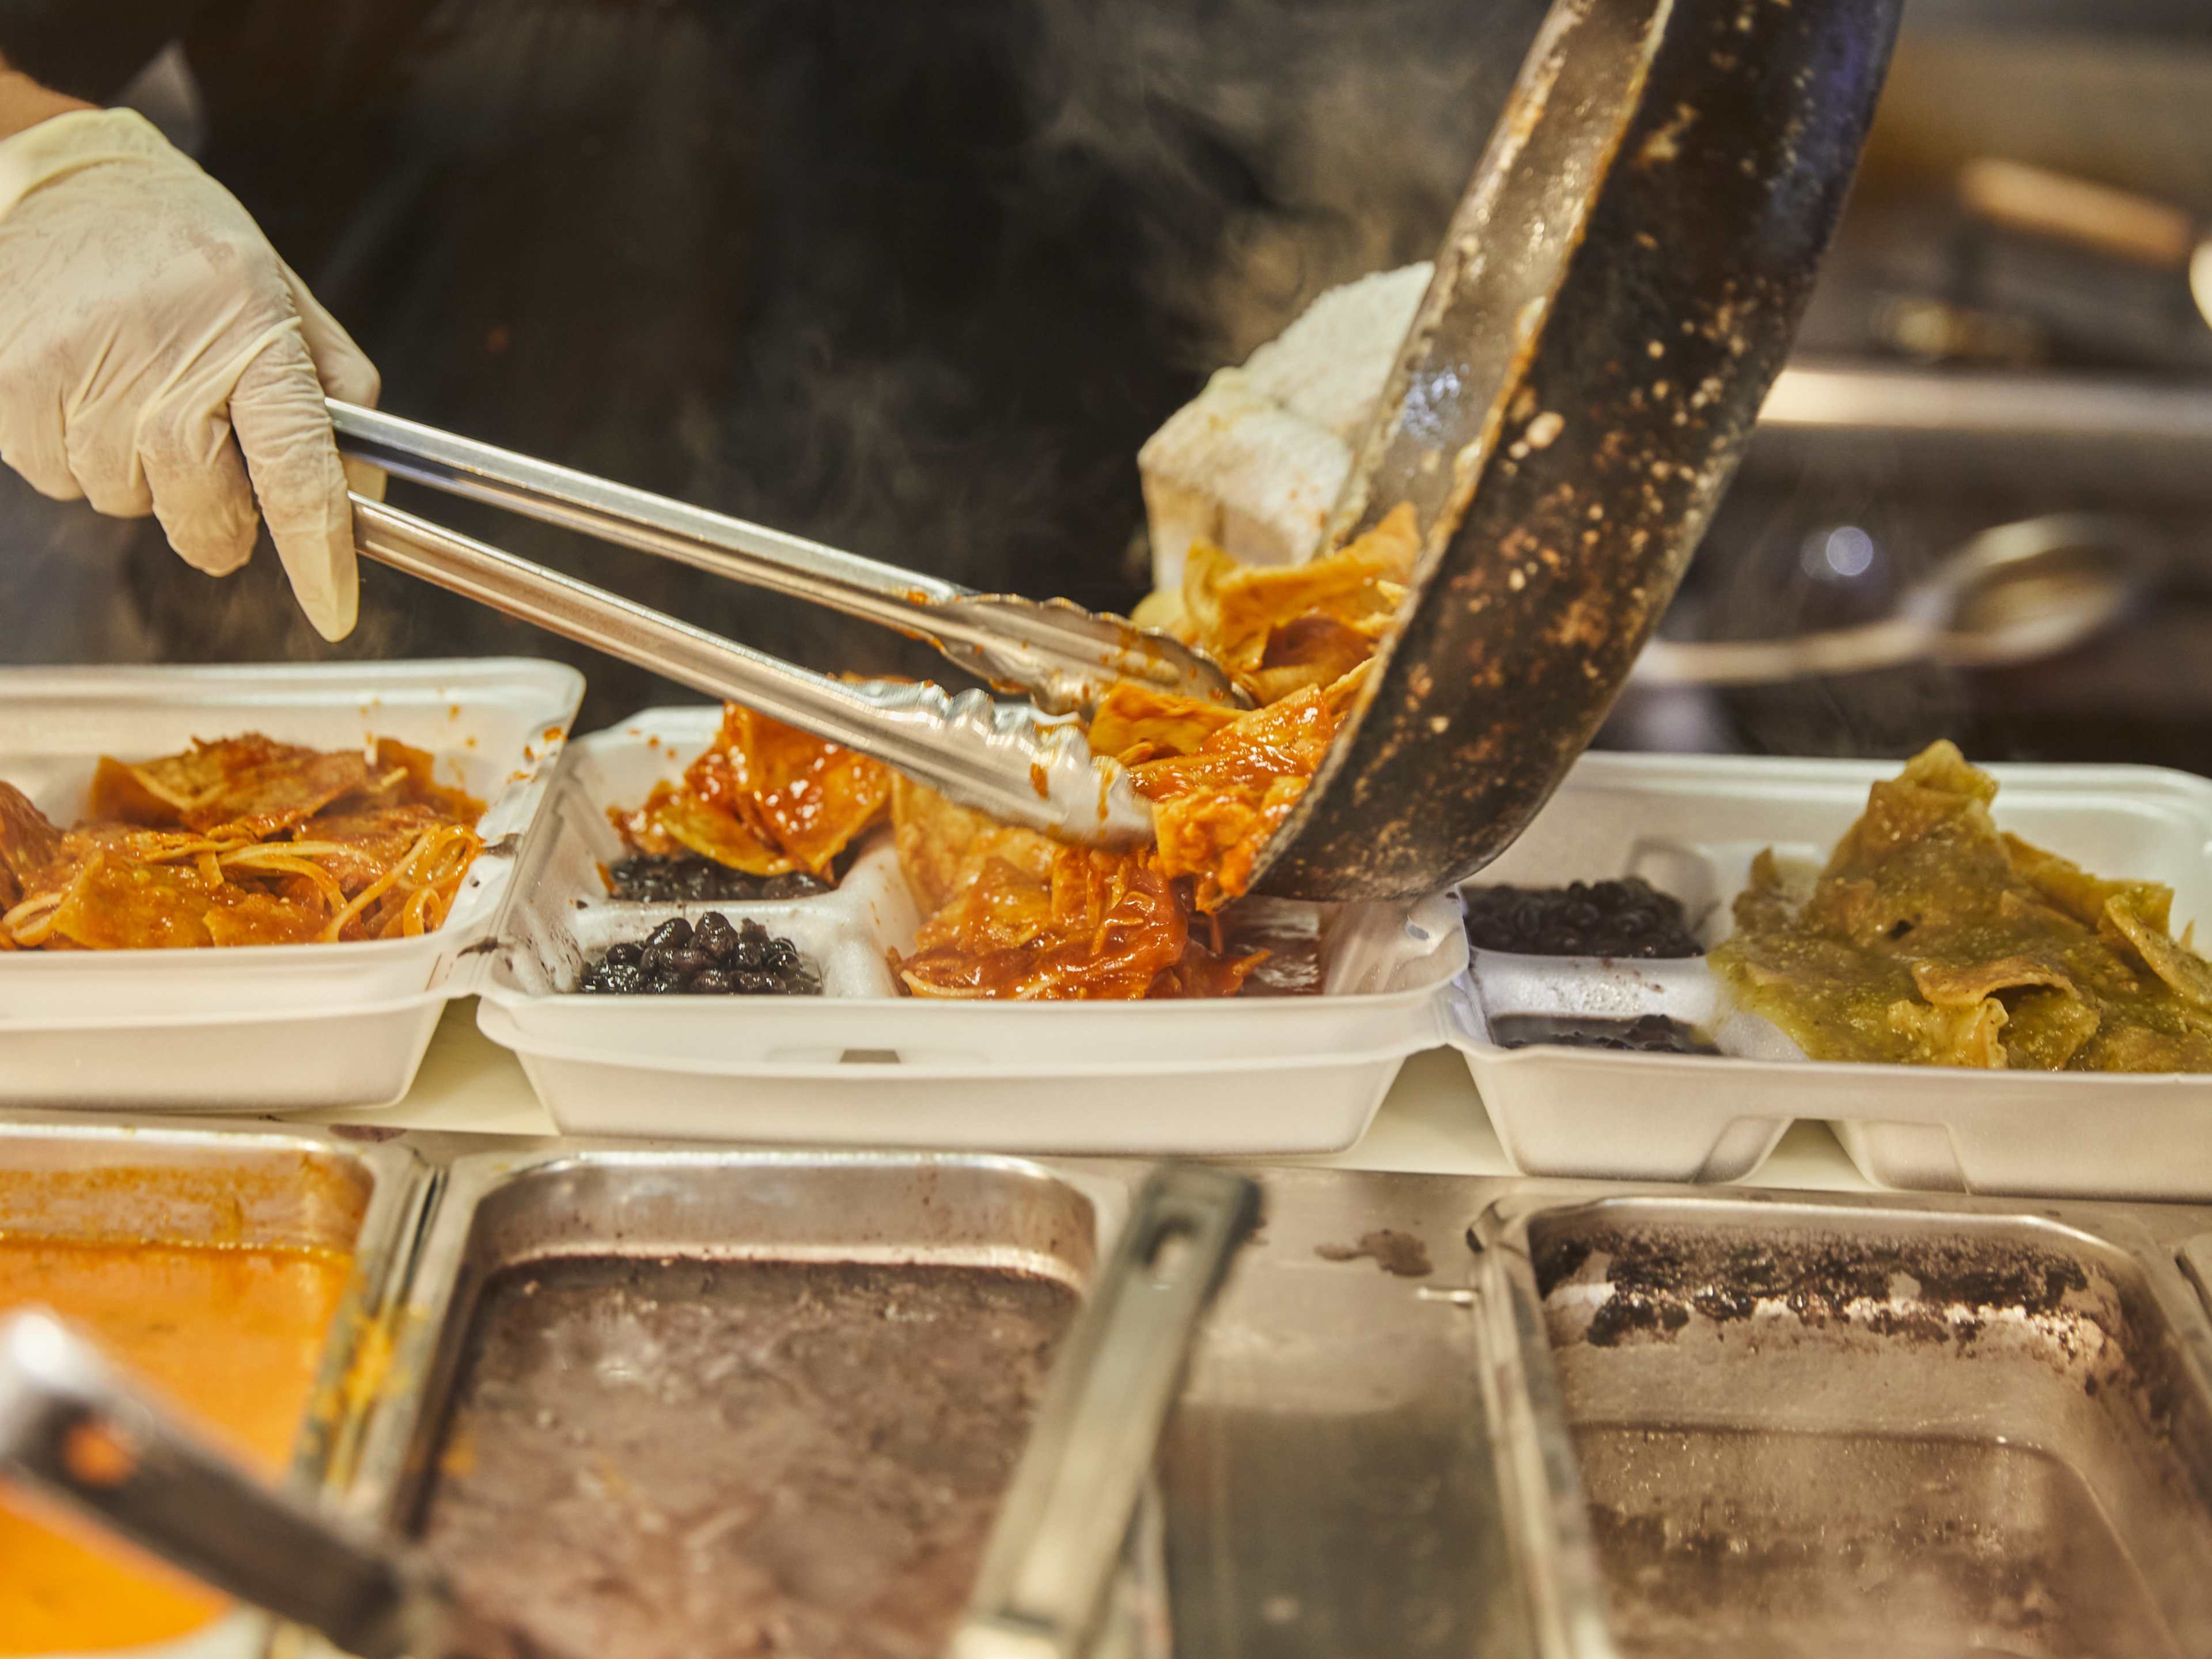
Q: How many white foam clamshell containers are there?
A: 3